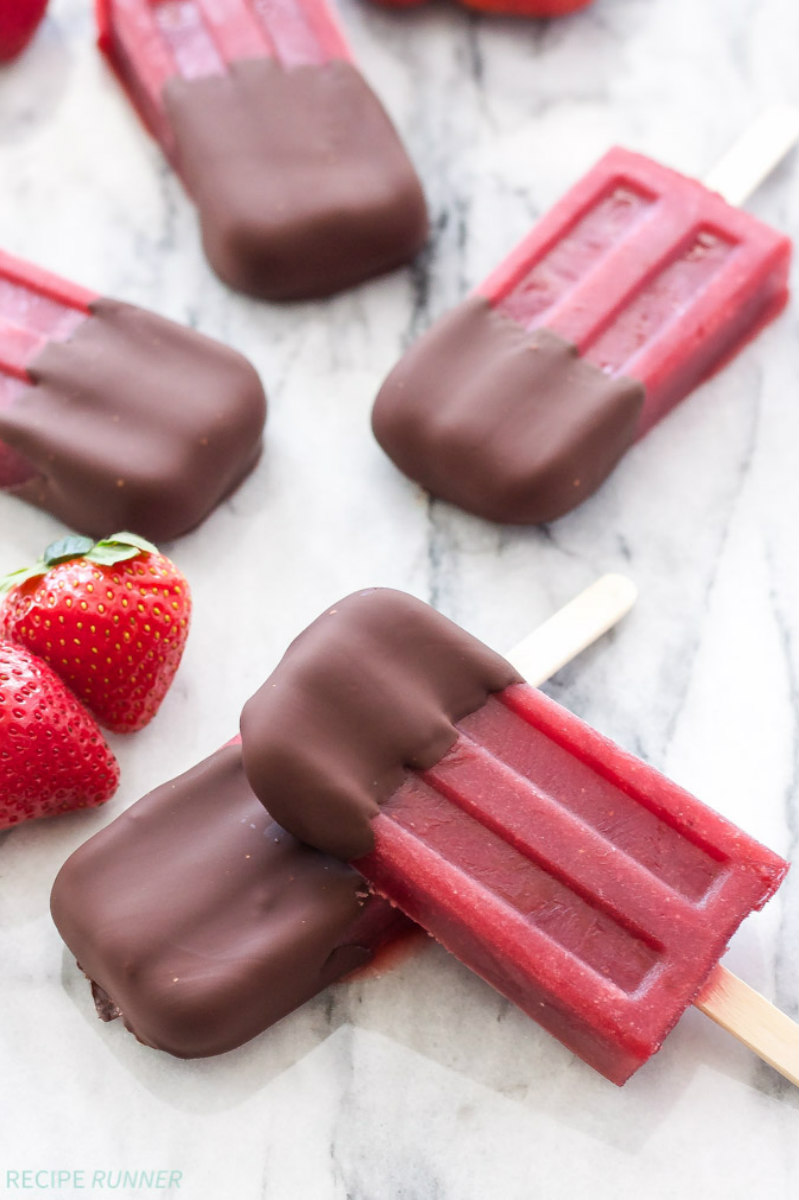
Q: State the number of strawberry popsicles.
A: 5